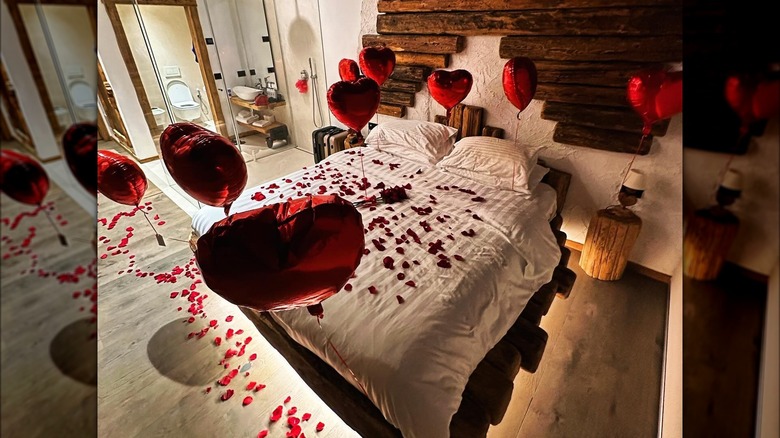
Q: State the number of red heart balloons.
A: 9